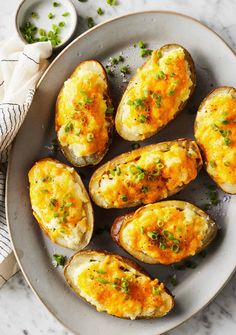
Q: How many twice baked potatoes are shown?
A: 7